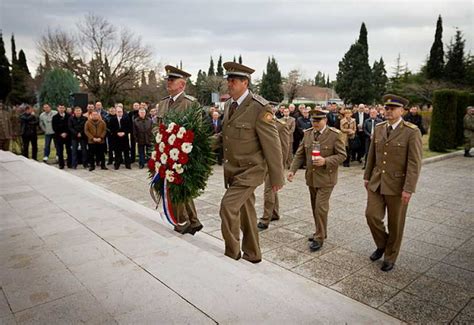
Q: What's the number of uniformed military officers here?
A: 5